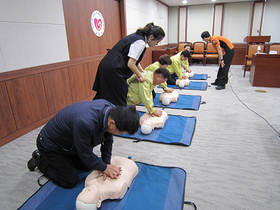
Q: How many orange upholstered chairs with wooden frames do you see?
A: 5